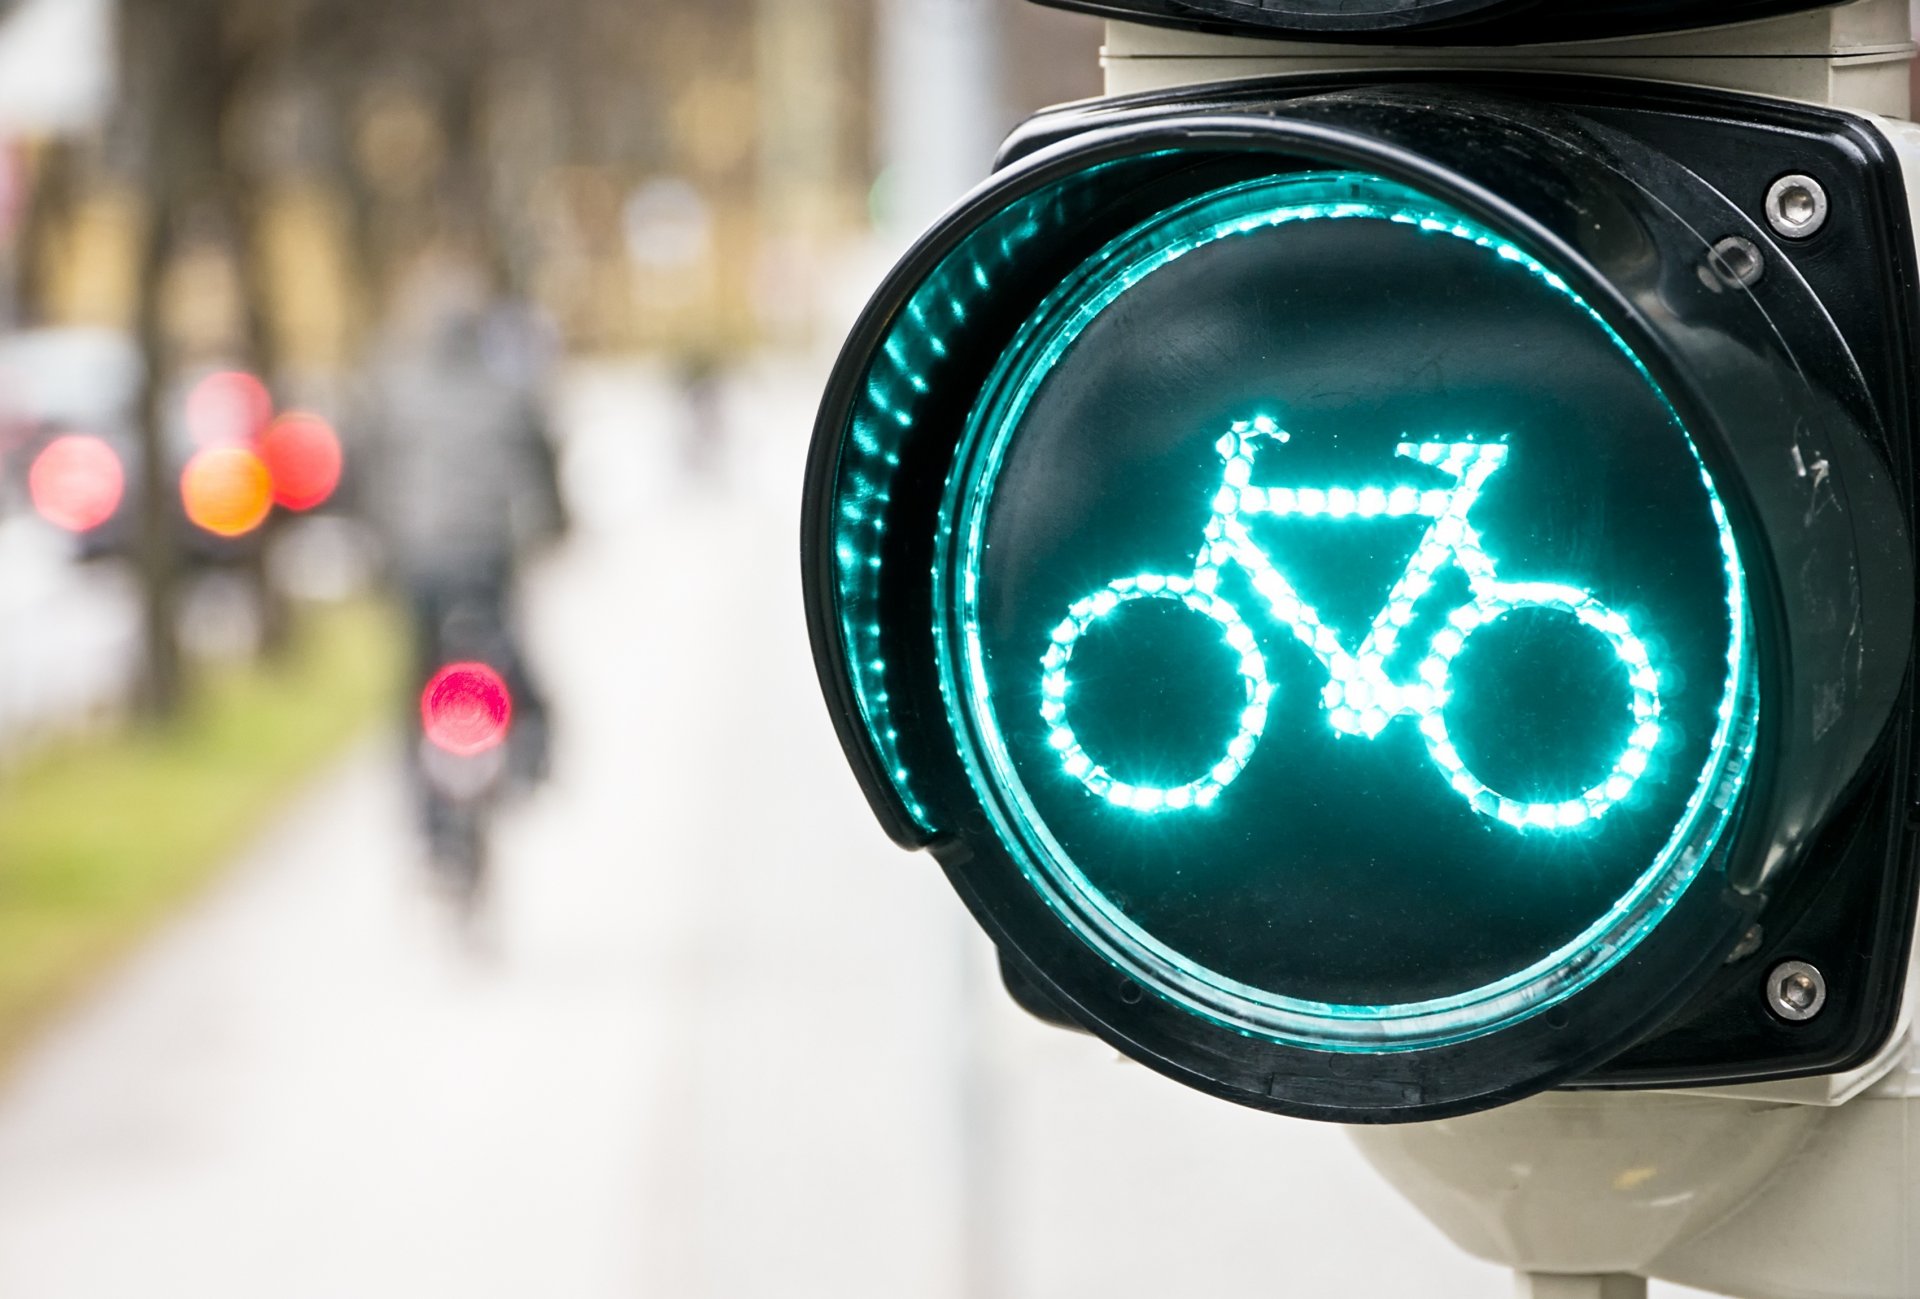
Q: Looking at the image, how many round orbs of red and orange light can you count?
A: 5